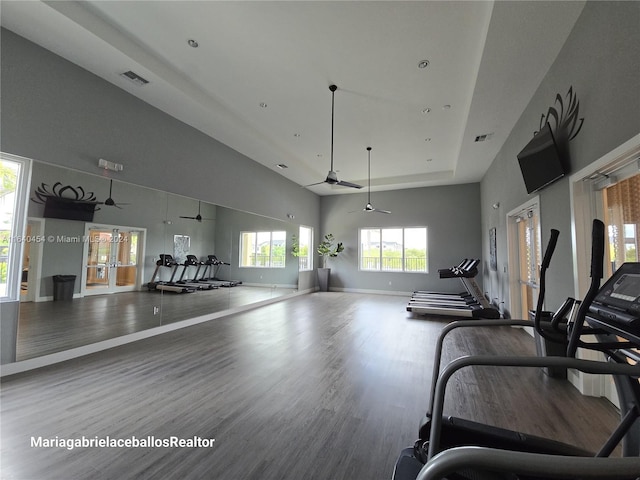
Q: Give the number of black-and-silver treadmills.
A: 3